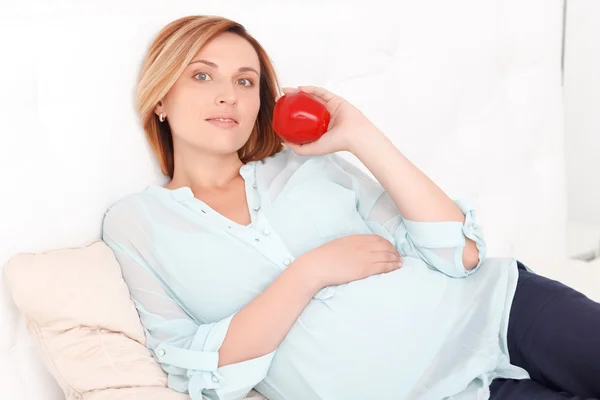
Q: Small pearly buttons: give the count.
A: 6